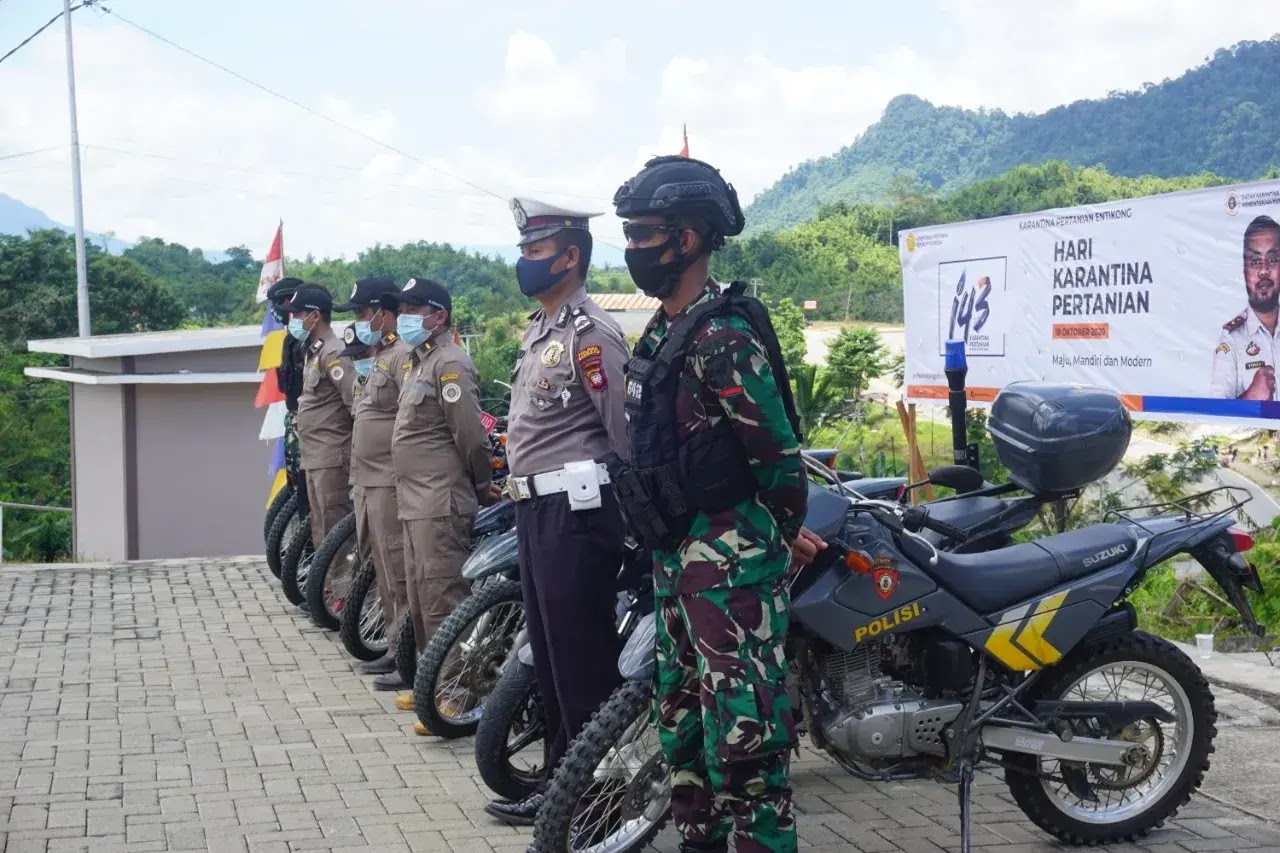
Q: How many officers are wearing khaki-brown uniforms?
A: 4